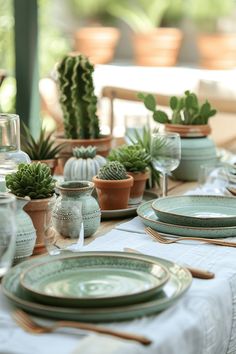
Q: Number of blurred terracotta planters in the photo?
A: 3